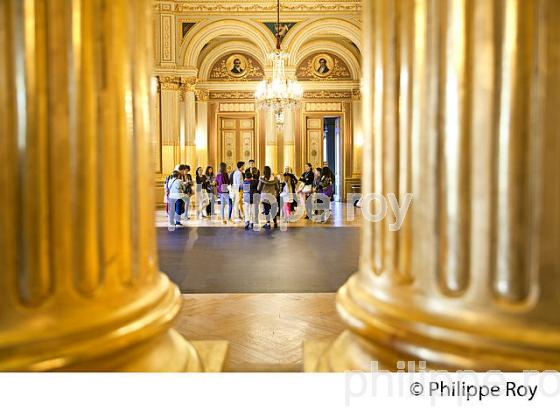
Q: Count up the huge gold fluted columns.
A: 2